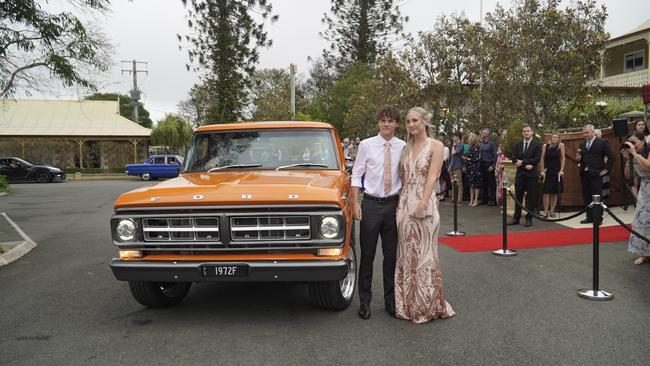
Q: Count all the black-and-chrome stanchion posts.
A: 3